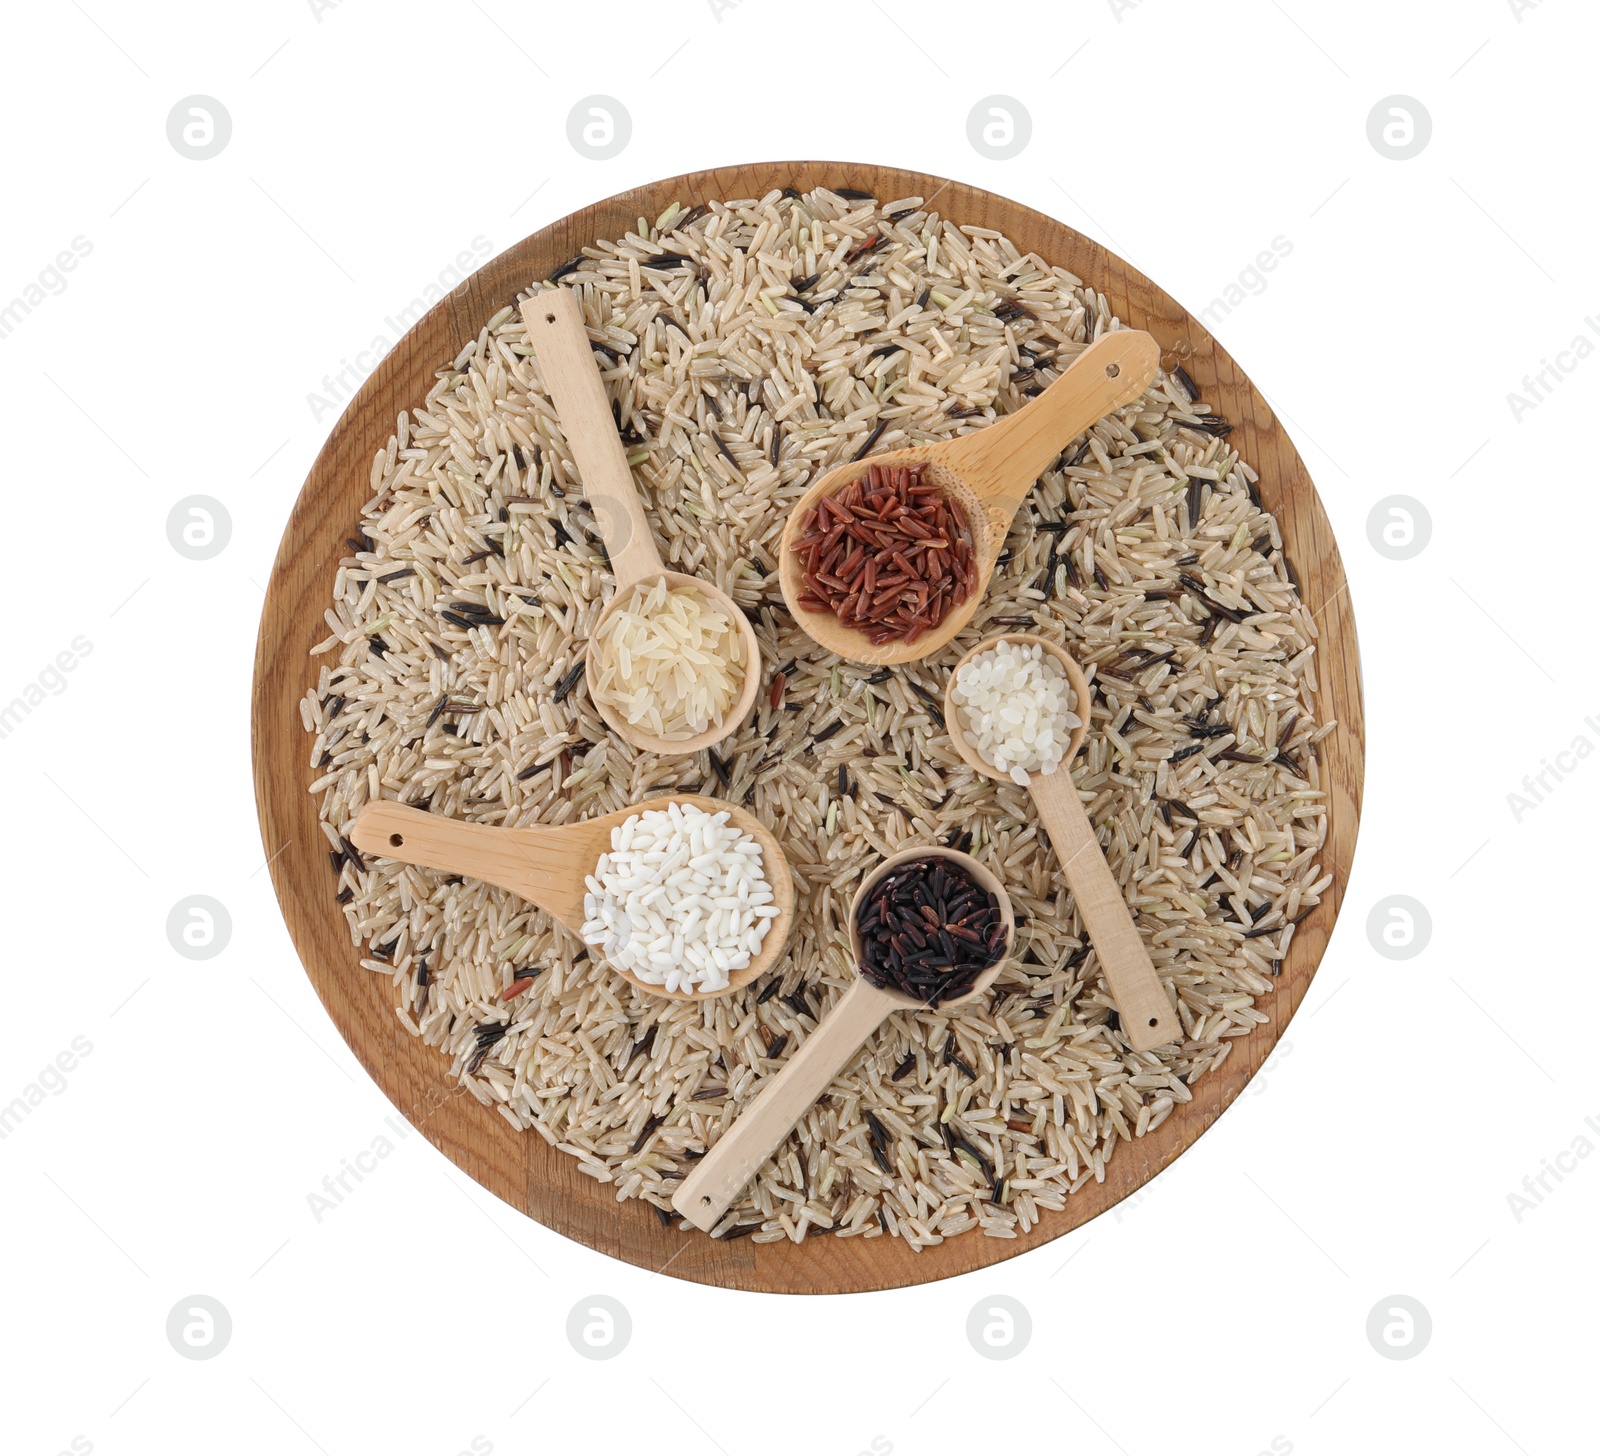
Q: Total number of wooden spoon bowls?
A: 5